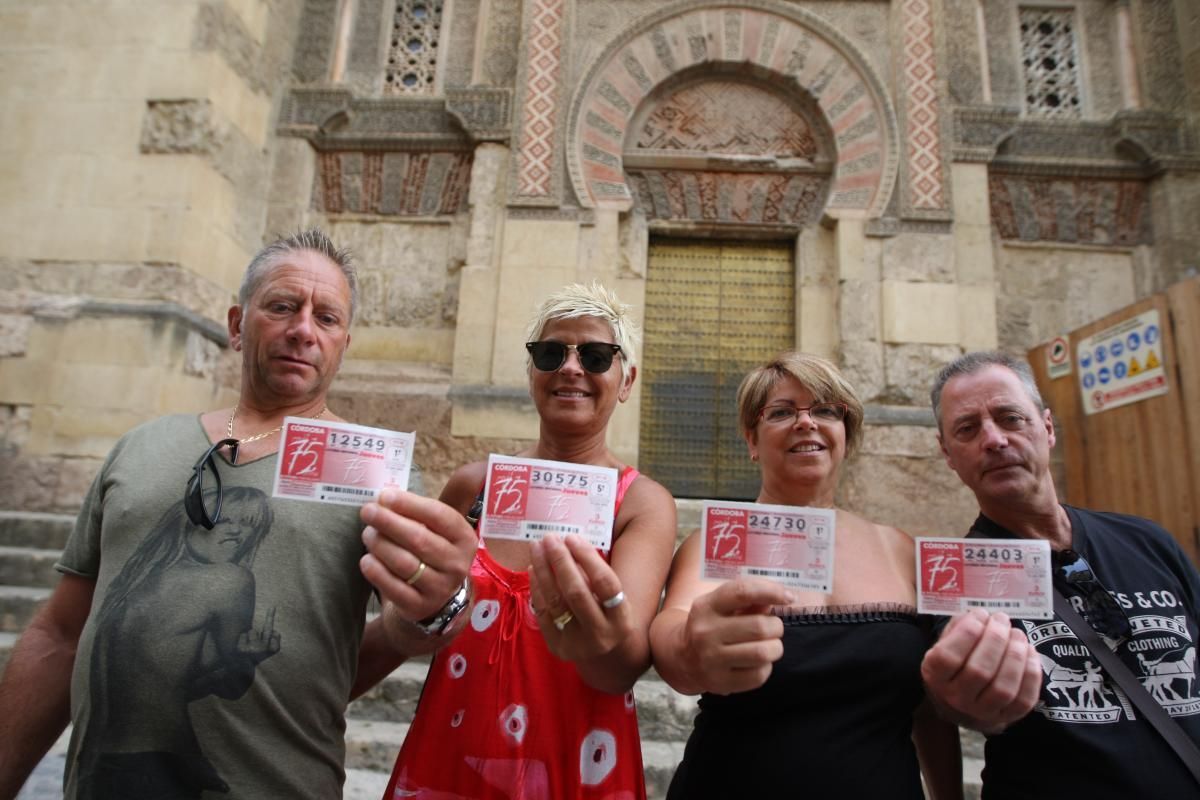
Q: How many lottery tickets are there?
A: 4